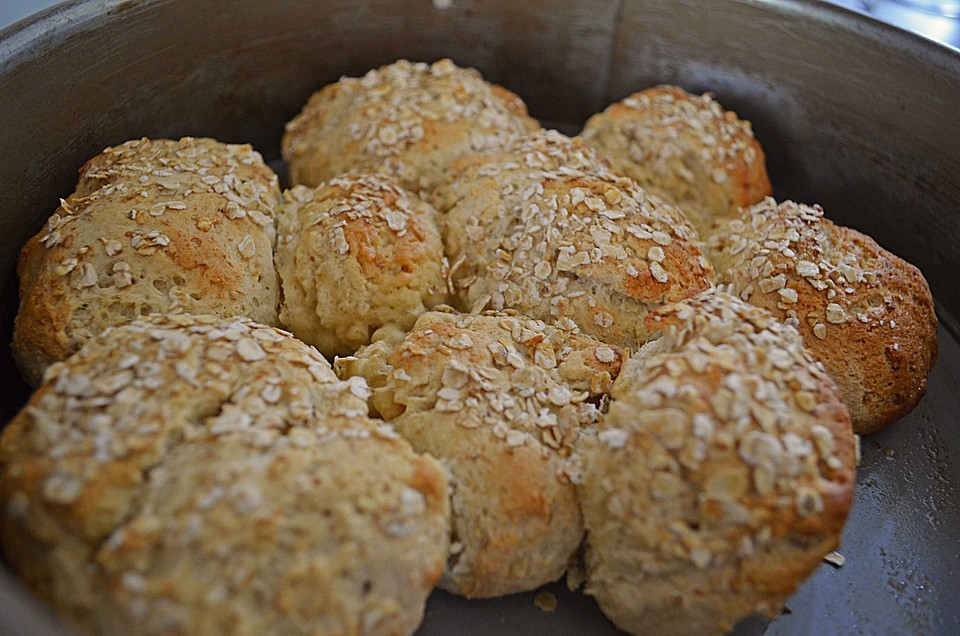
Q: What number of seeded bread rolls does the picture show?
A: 9